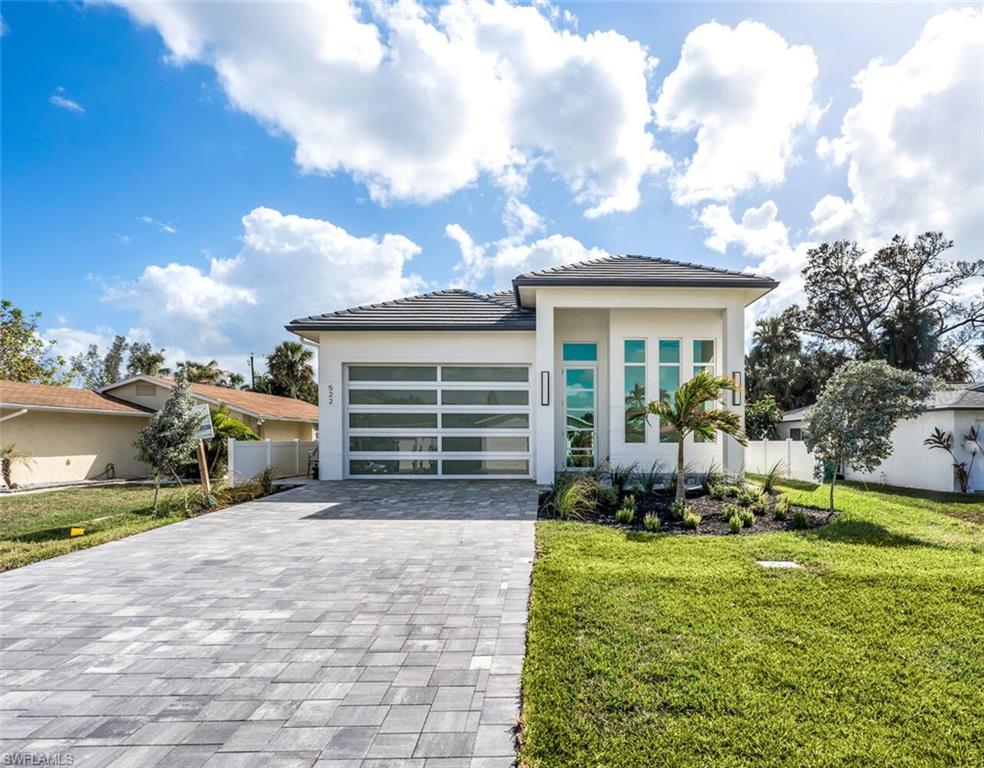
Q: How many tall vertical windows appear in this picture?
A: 3